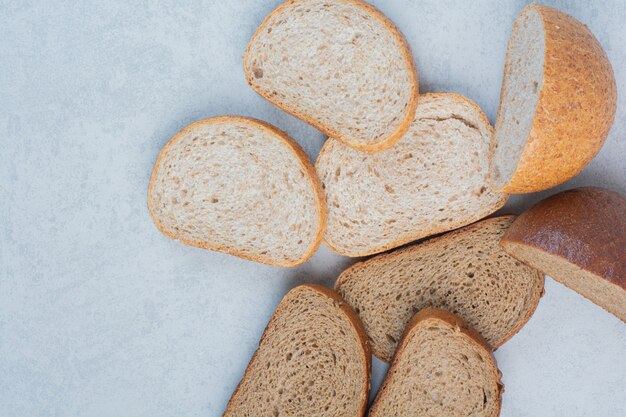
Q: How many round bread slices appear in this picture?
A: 6